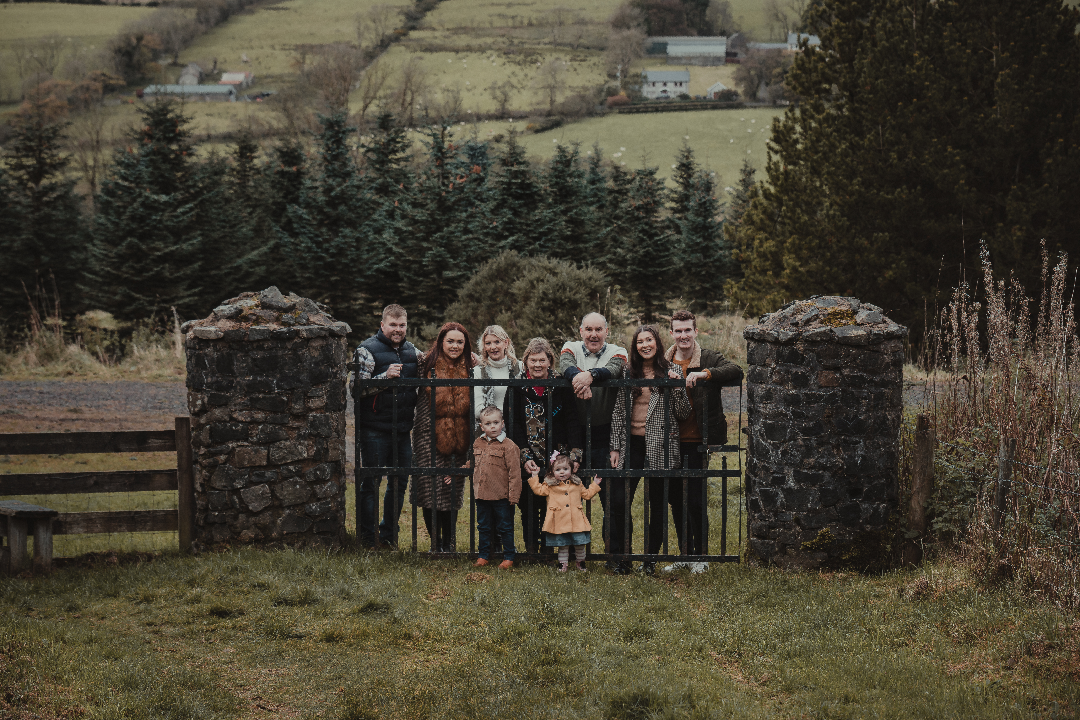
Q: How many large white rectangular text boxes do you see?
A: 0